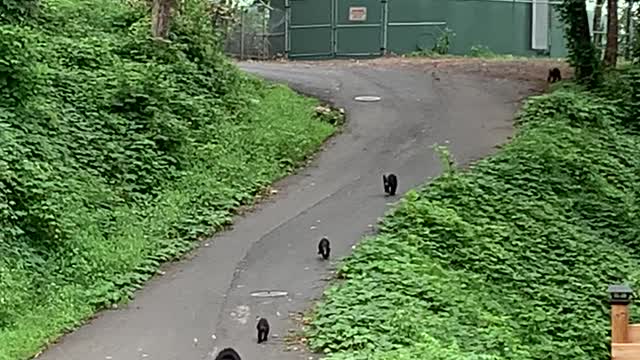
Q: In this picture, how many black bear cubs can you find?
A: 4